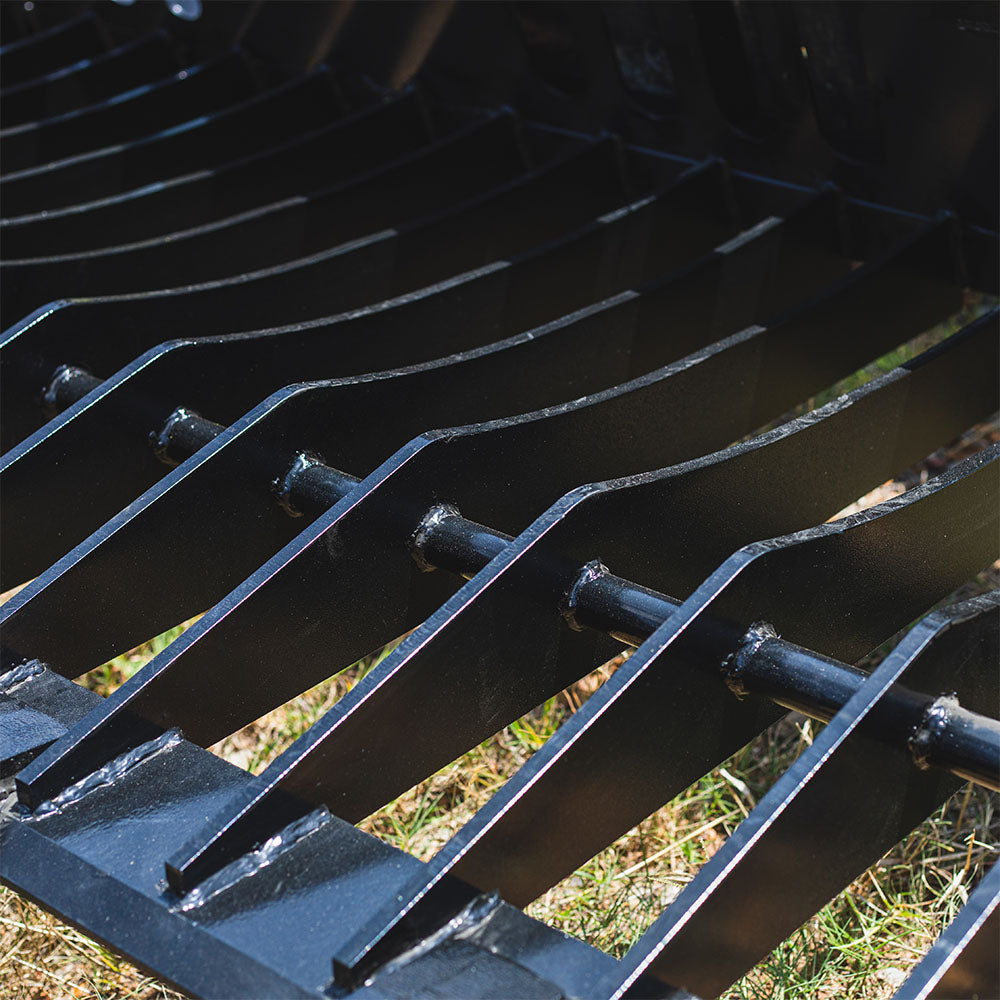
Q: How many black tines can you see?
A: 14